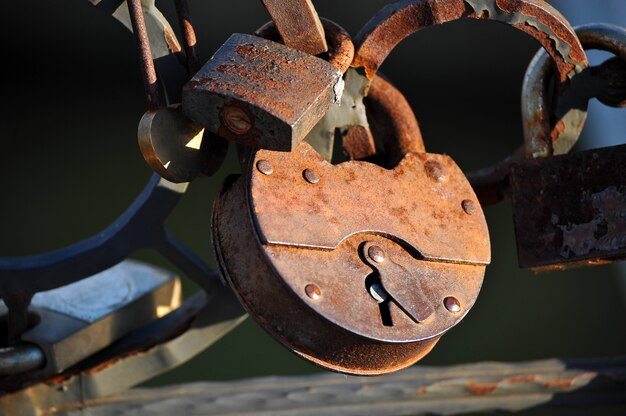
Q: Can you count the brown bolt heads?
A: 7